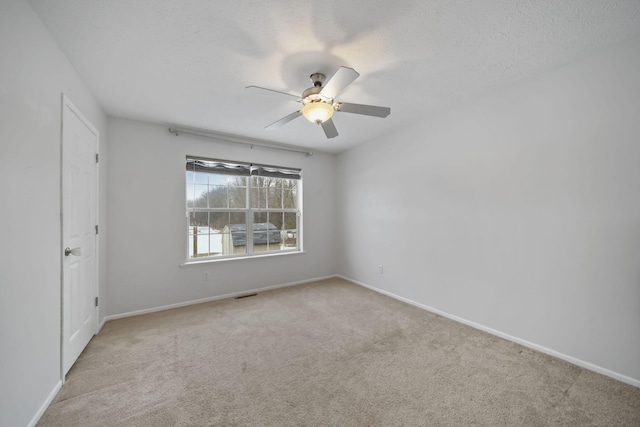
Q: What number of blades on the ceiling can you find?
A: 5